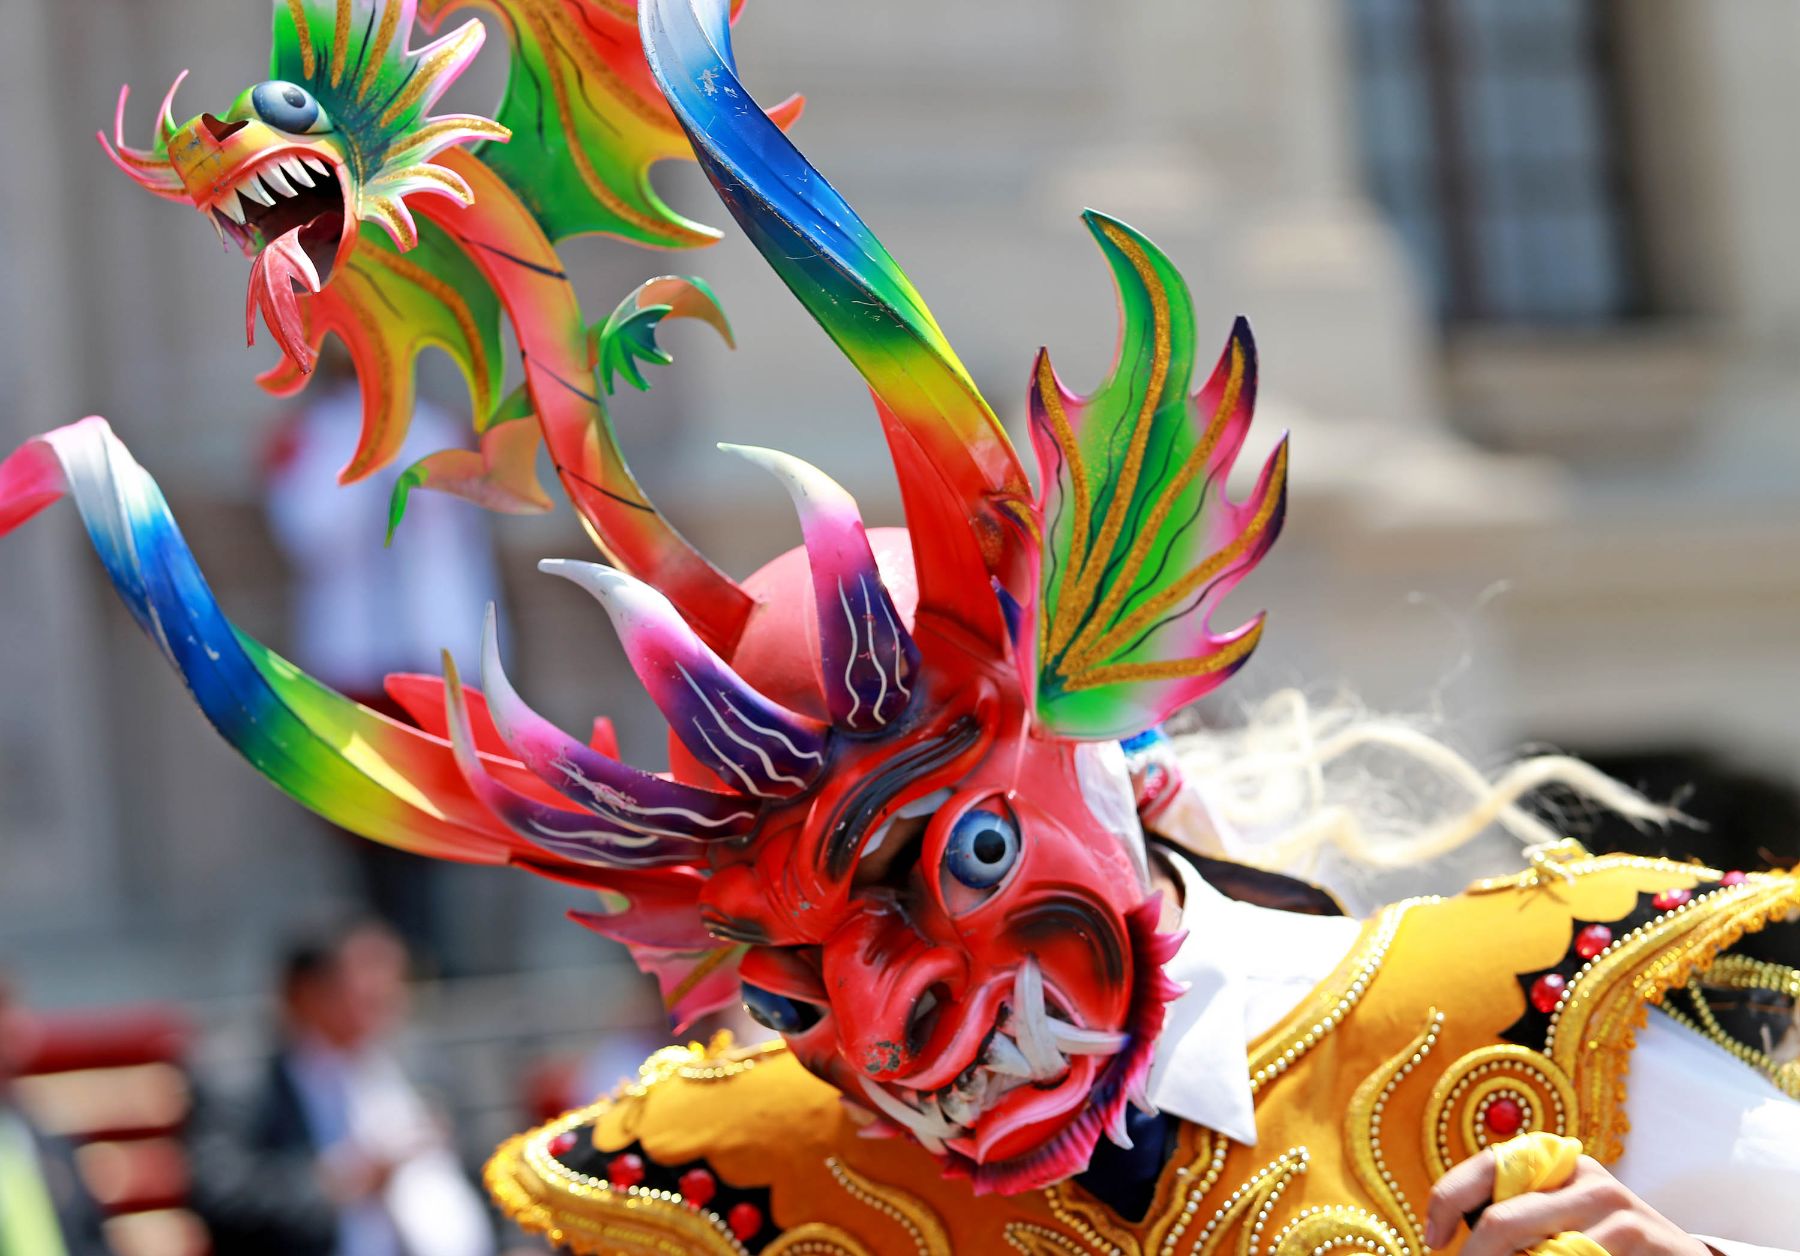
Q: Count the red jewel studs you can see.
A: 9